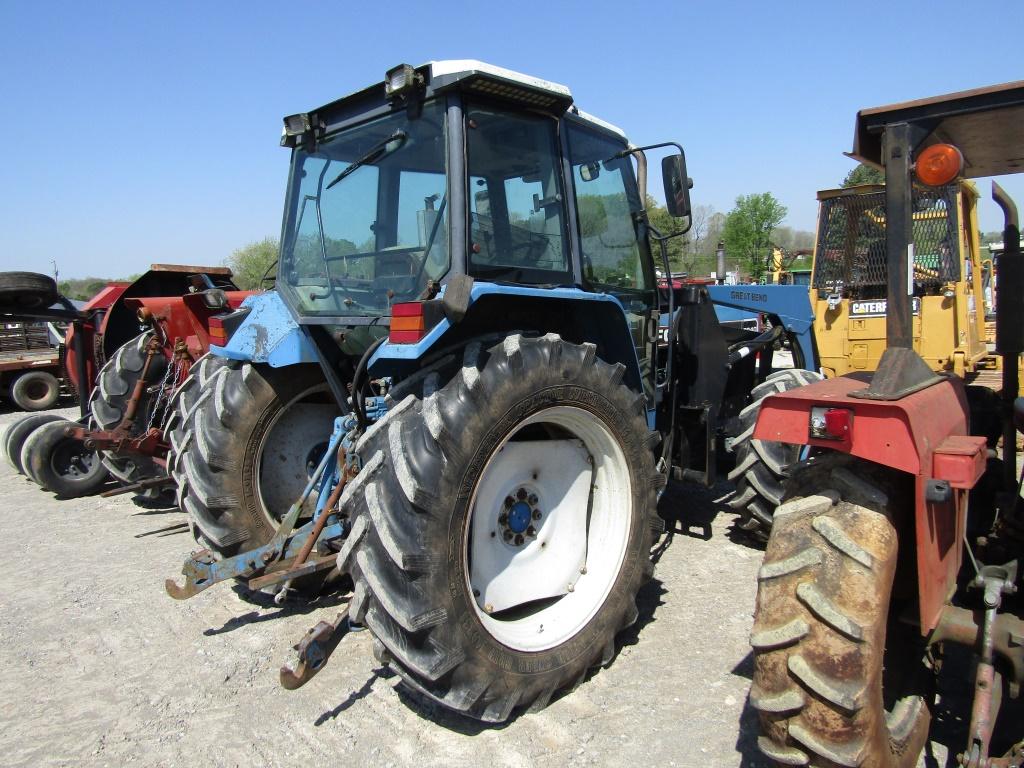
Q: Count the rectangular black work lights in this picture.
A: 2